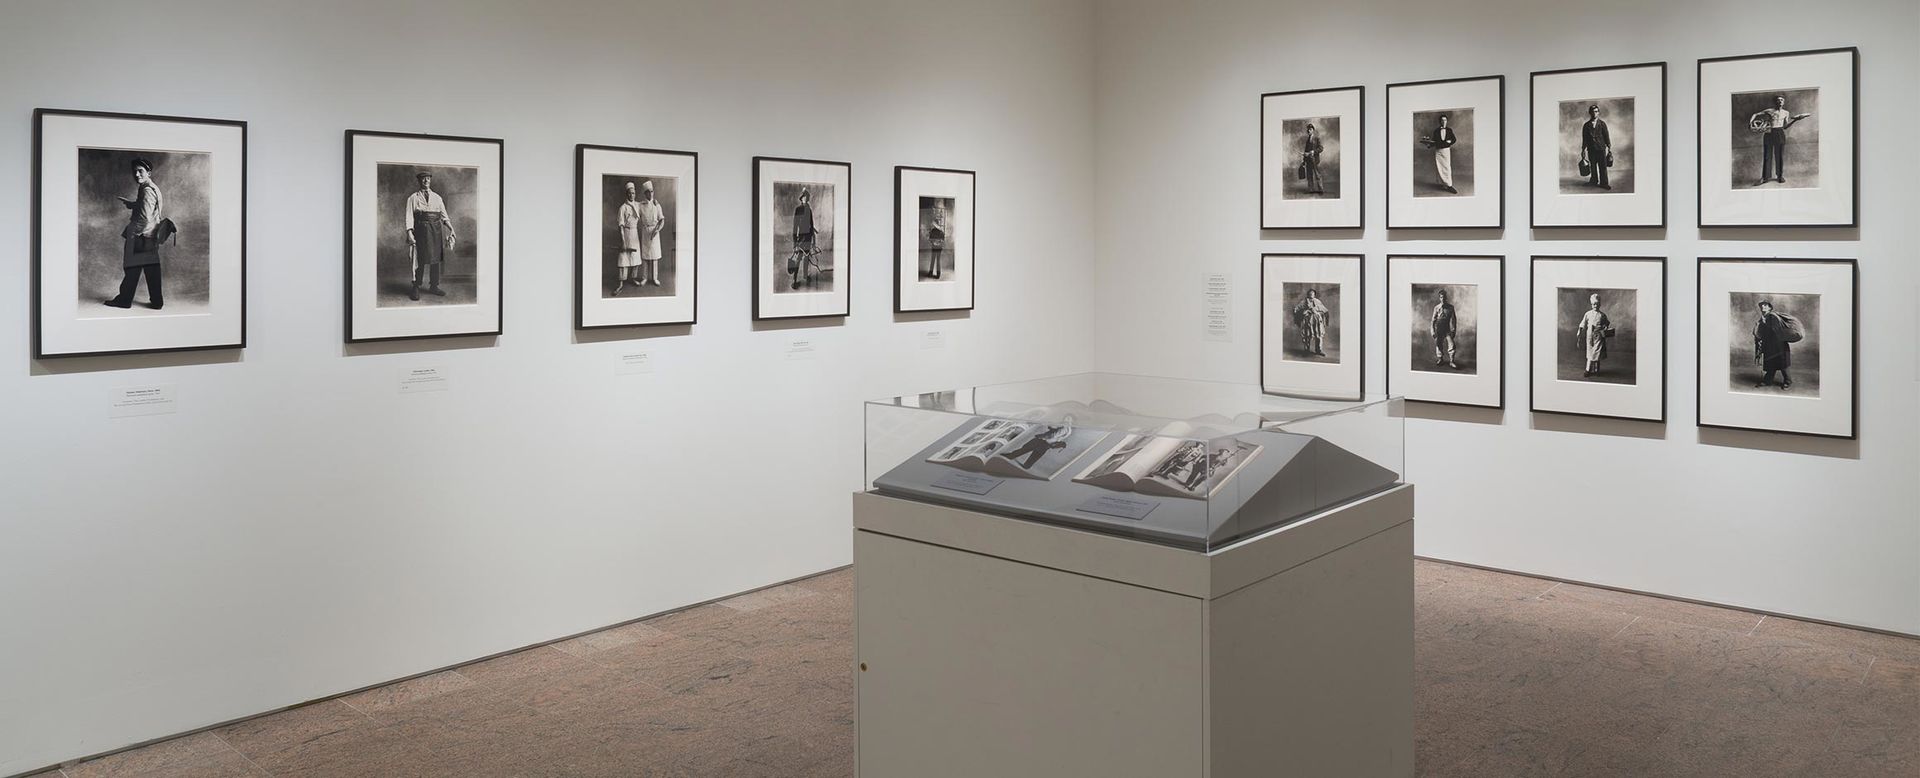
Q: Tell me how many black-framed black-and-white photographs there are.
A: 13